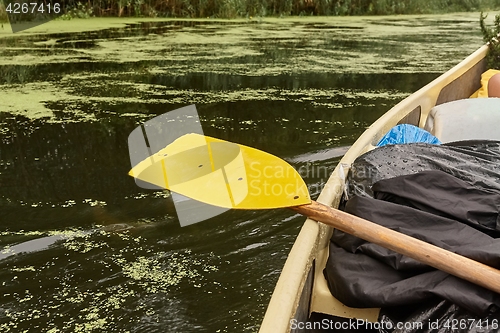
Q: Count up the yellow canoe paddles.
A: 1